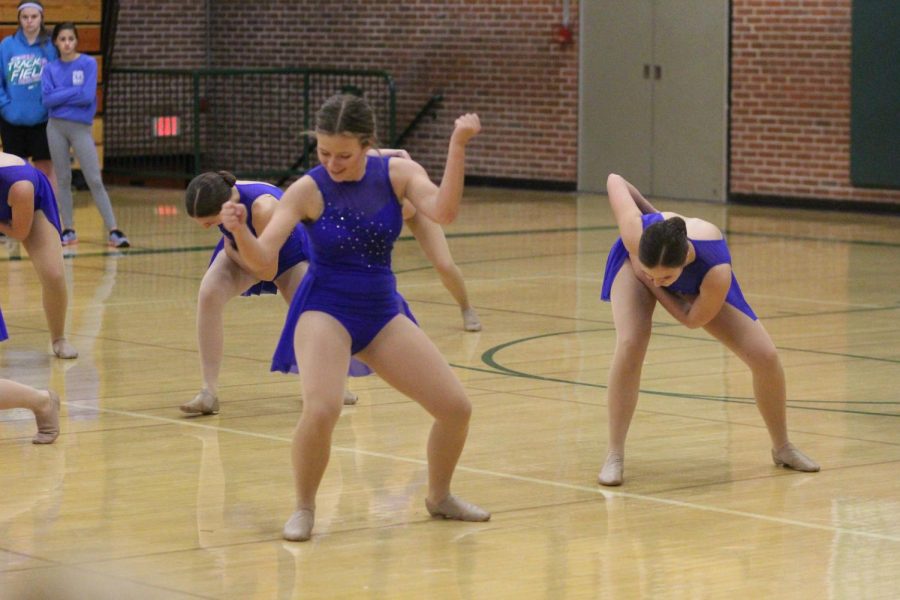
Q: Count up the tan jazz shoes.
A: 9